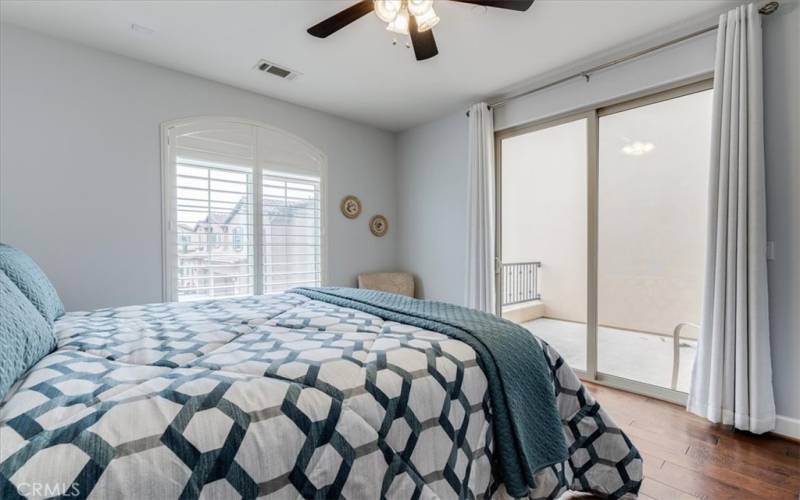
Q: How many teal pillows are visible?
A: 2